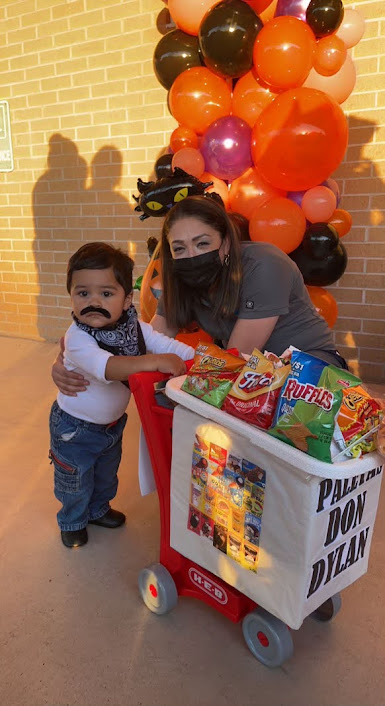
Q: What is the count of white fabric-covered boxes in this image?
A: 1